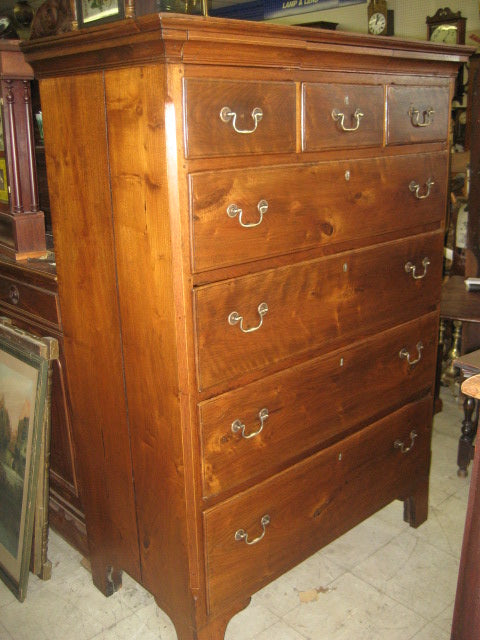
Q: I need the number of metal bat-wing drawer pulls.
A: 11